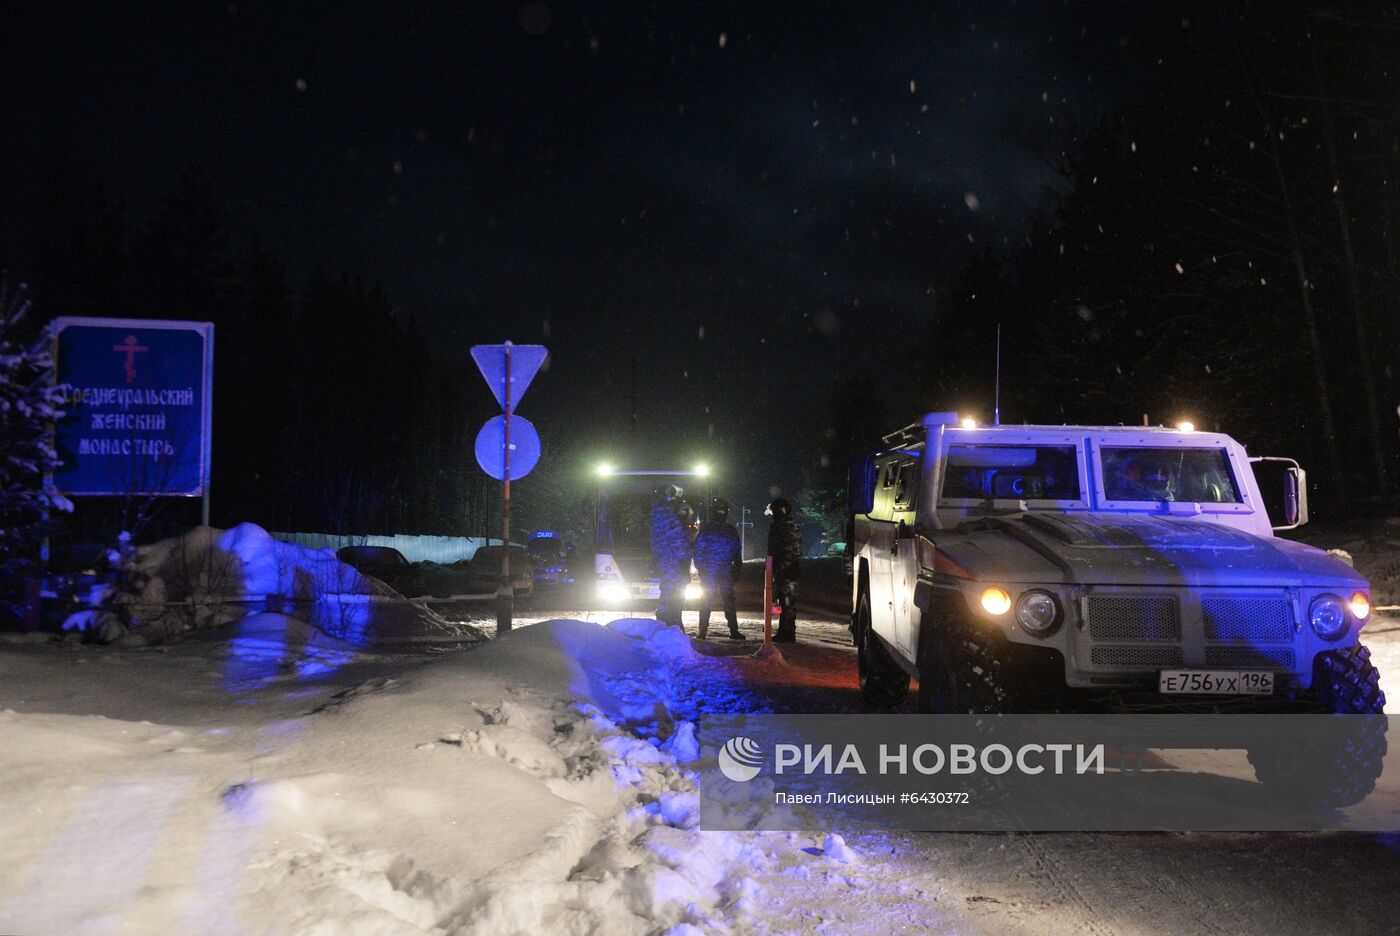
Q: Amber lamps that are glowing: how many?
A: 4